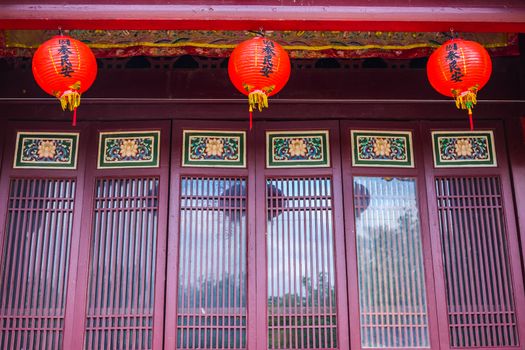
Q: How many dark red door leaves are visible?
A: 6